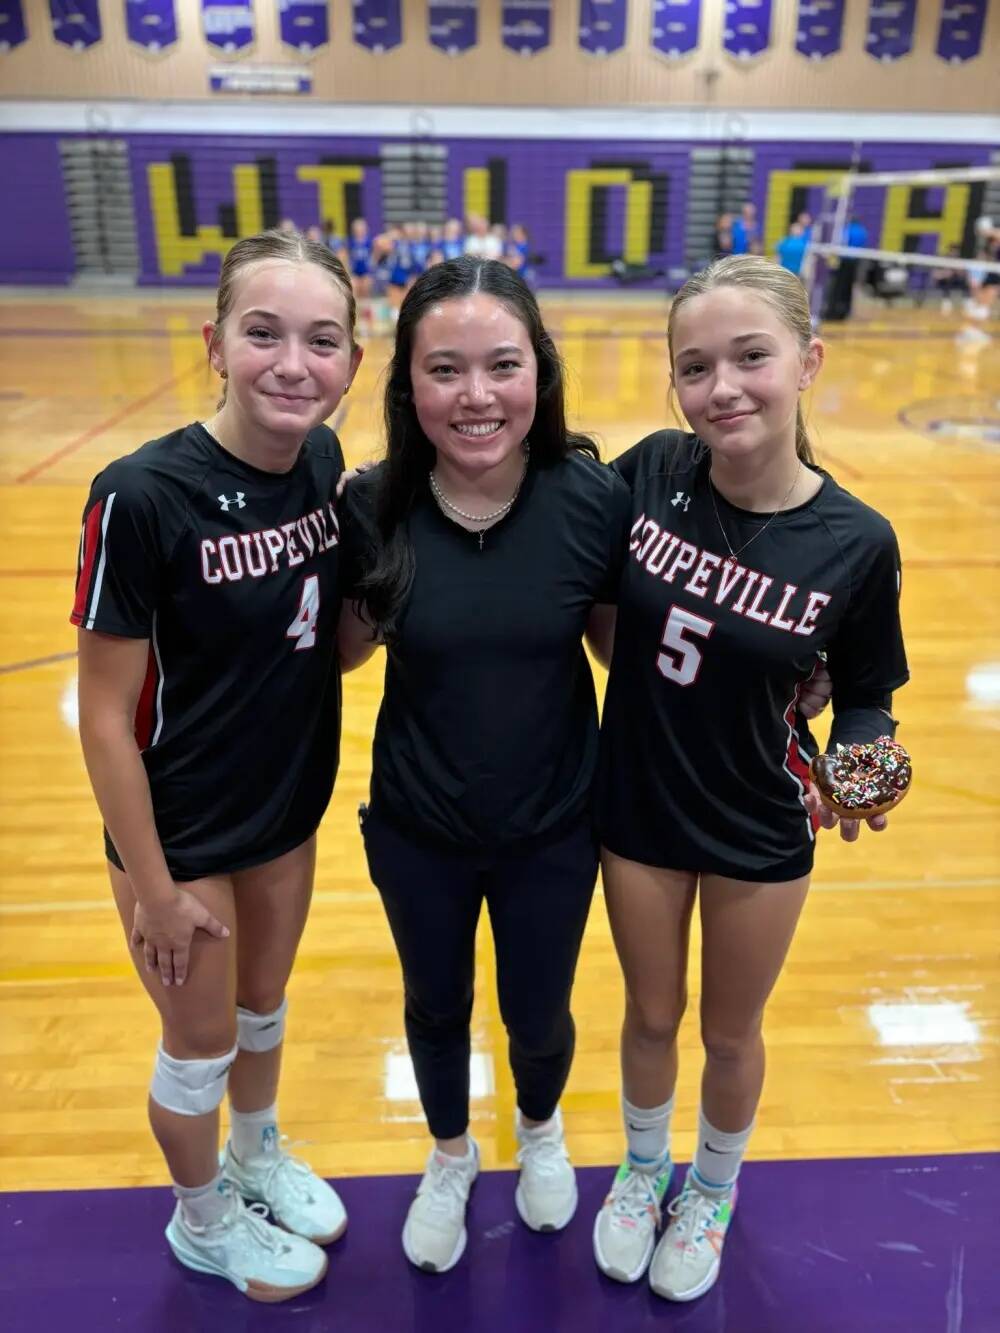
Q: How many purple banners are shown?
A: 14